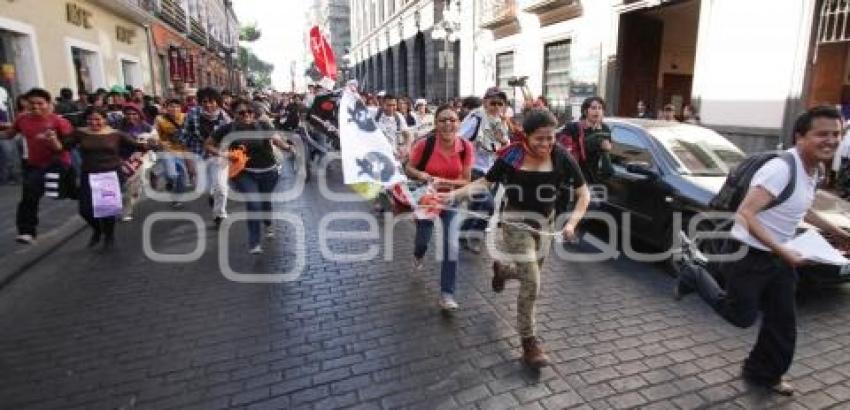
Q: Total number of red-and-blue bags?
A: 1